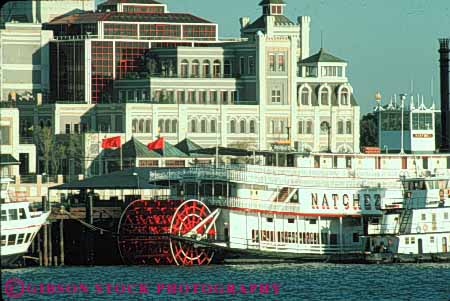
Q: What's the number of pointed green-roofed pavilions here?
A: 3